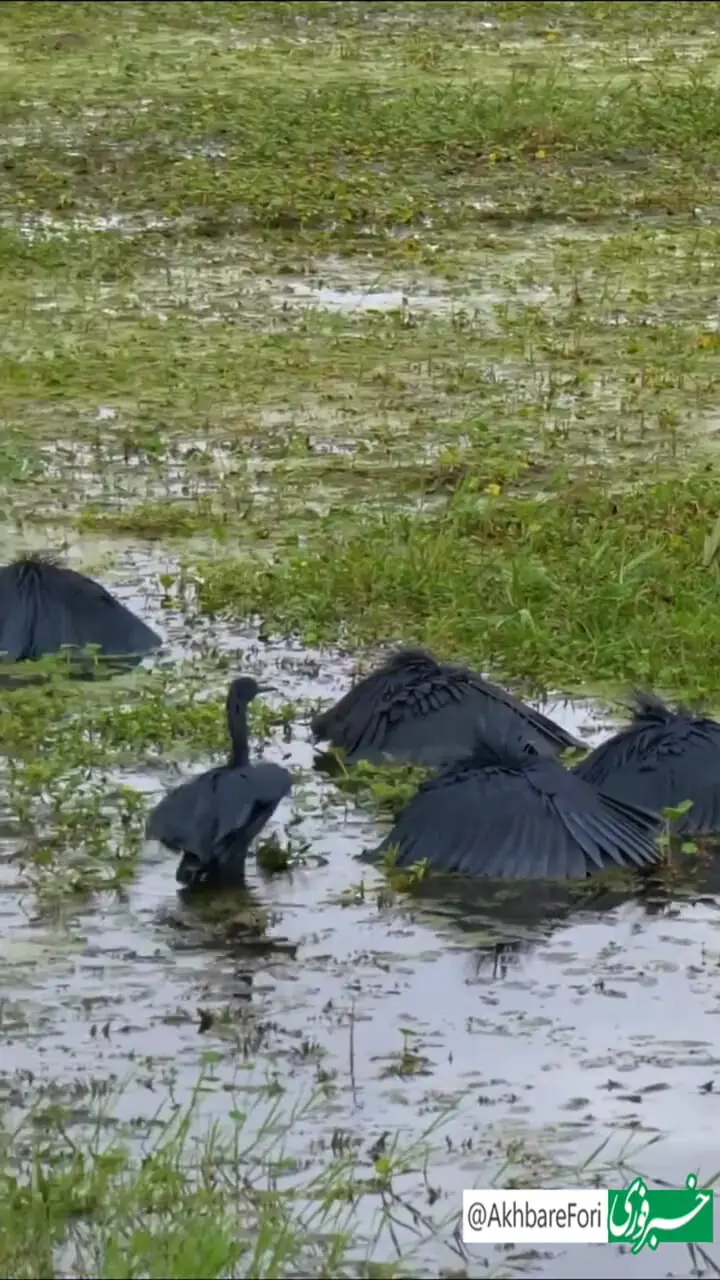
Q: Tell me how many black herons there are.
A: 5